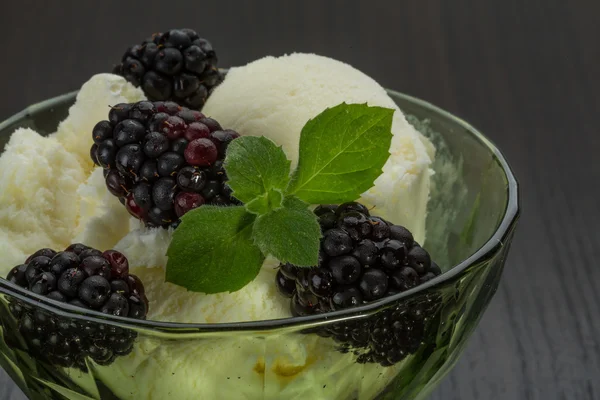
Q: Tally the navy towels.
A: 0